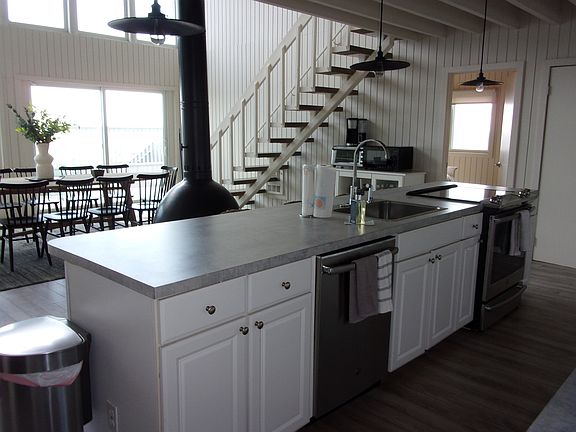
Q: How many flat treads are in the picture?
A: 12